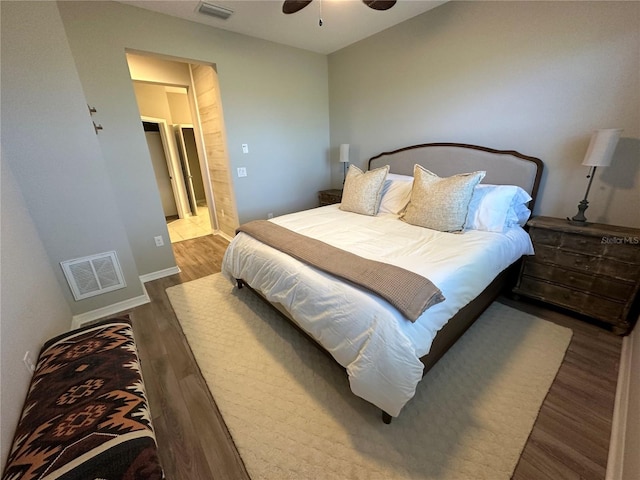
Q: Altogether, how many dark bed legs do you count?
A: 2